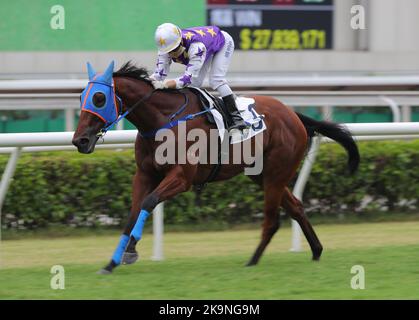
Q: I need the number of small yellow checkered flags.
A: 0